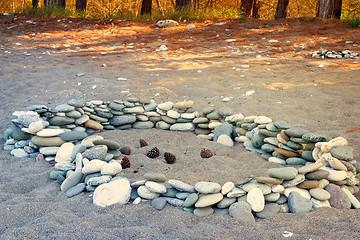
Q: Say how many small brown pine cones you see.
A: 6